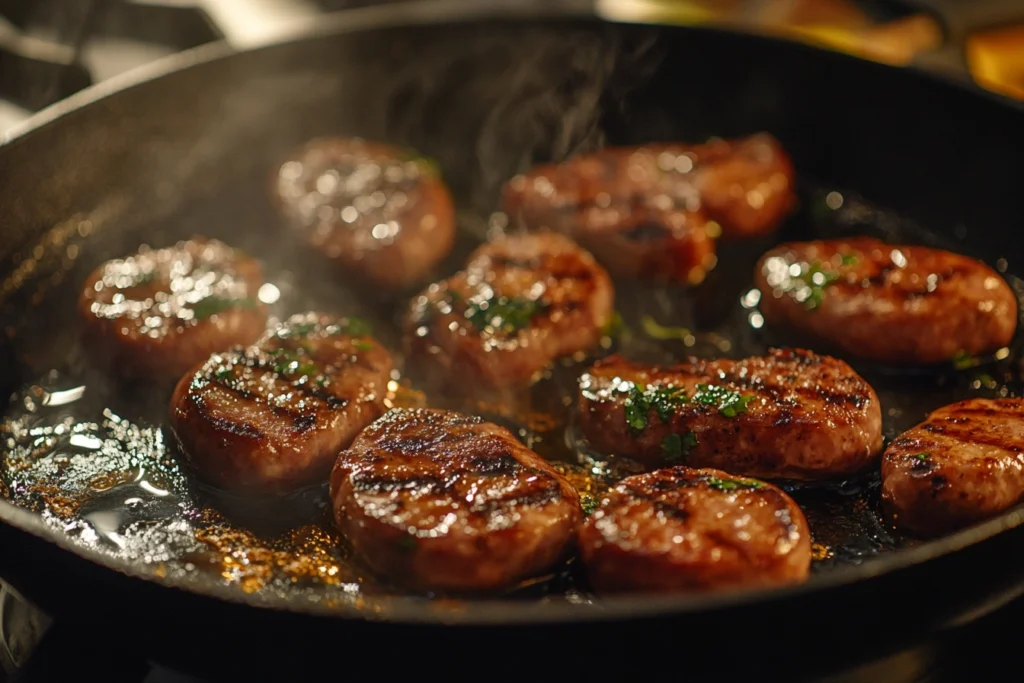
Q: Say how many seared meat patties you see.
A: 11